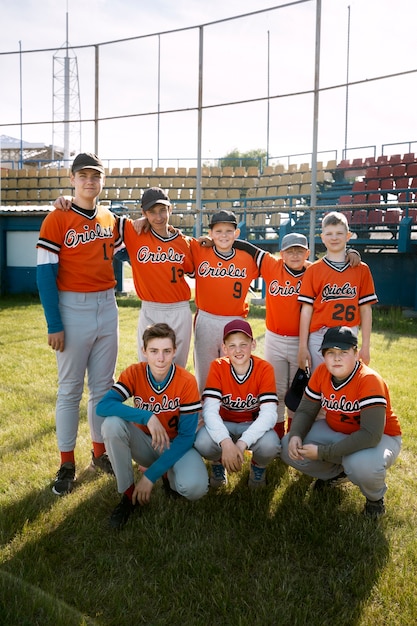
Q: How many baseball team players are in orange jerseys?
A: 8